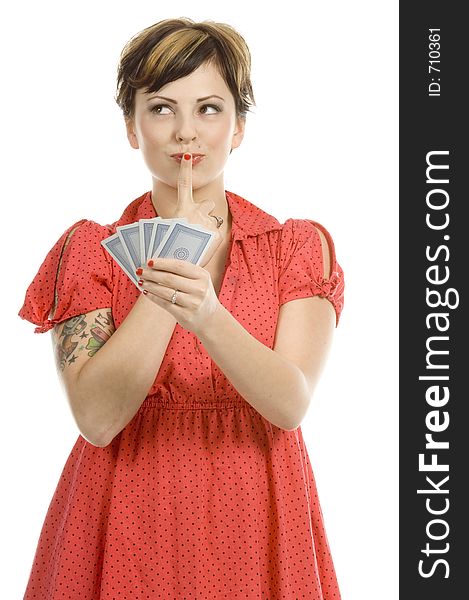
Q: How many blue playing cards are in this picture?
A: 5